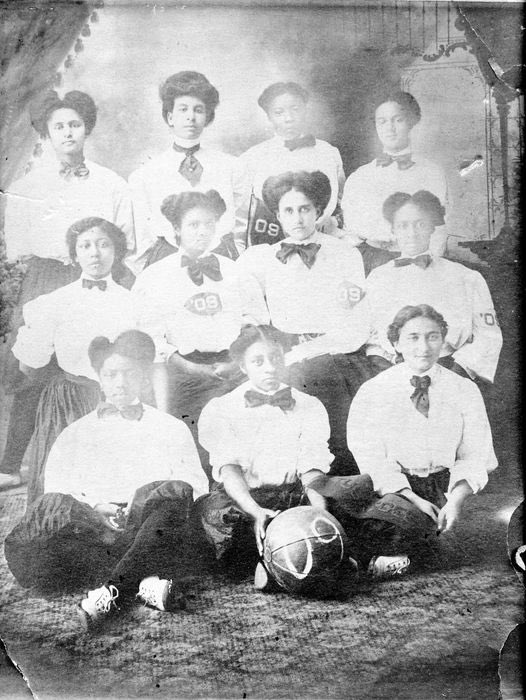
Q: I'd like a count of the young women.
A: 11